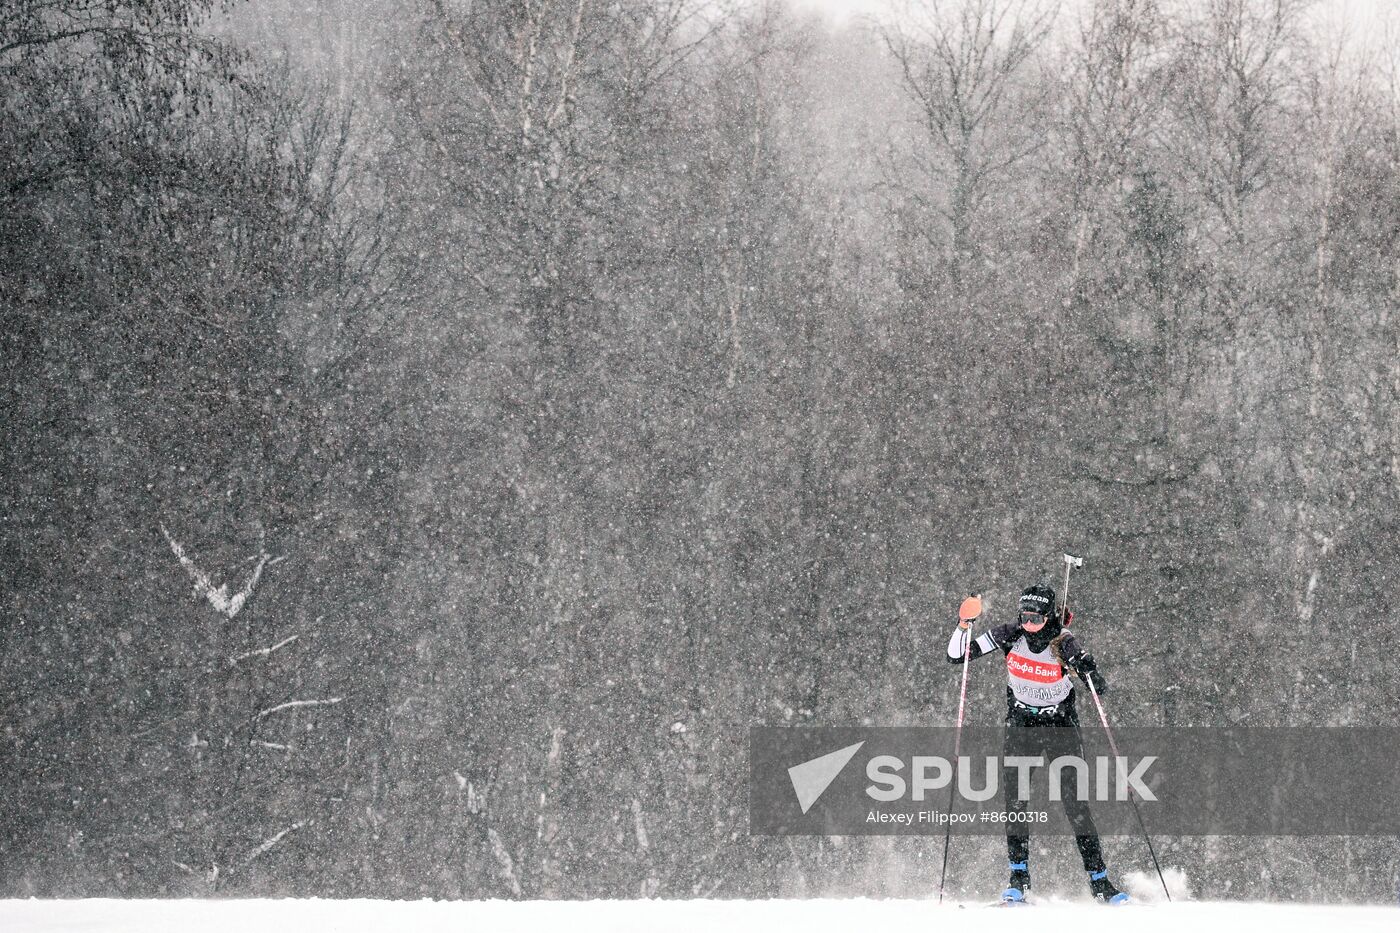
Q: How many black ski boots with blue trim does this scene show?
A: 2